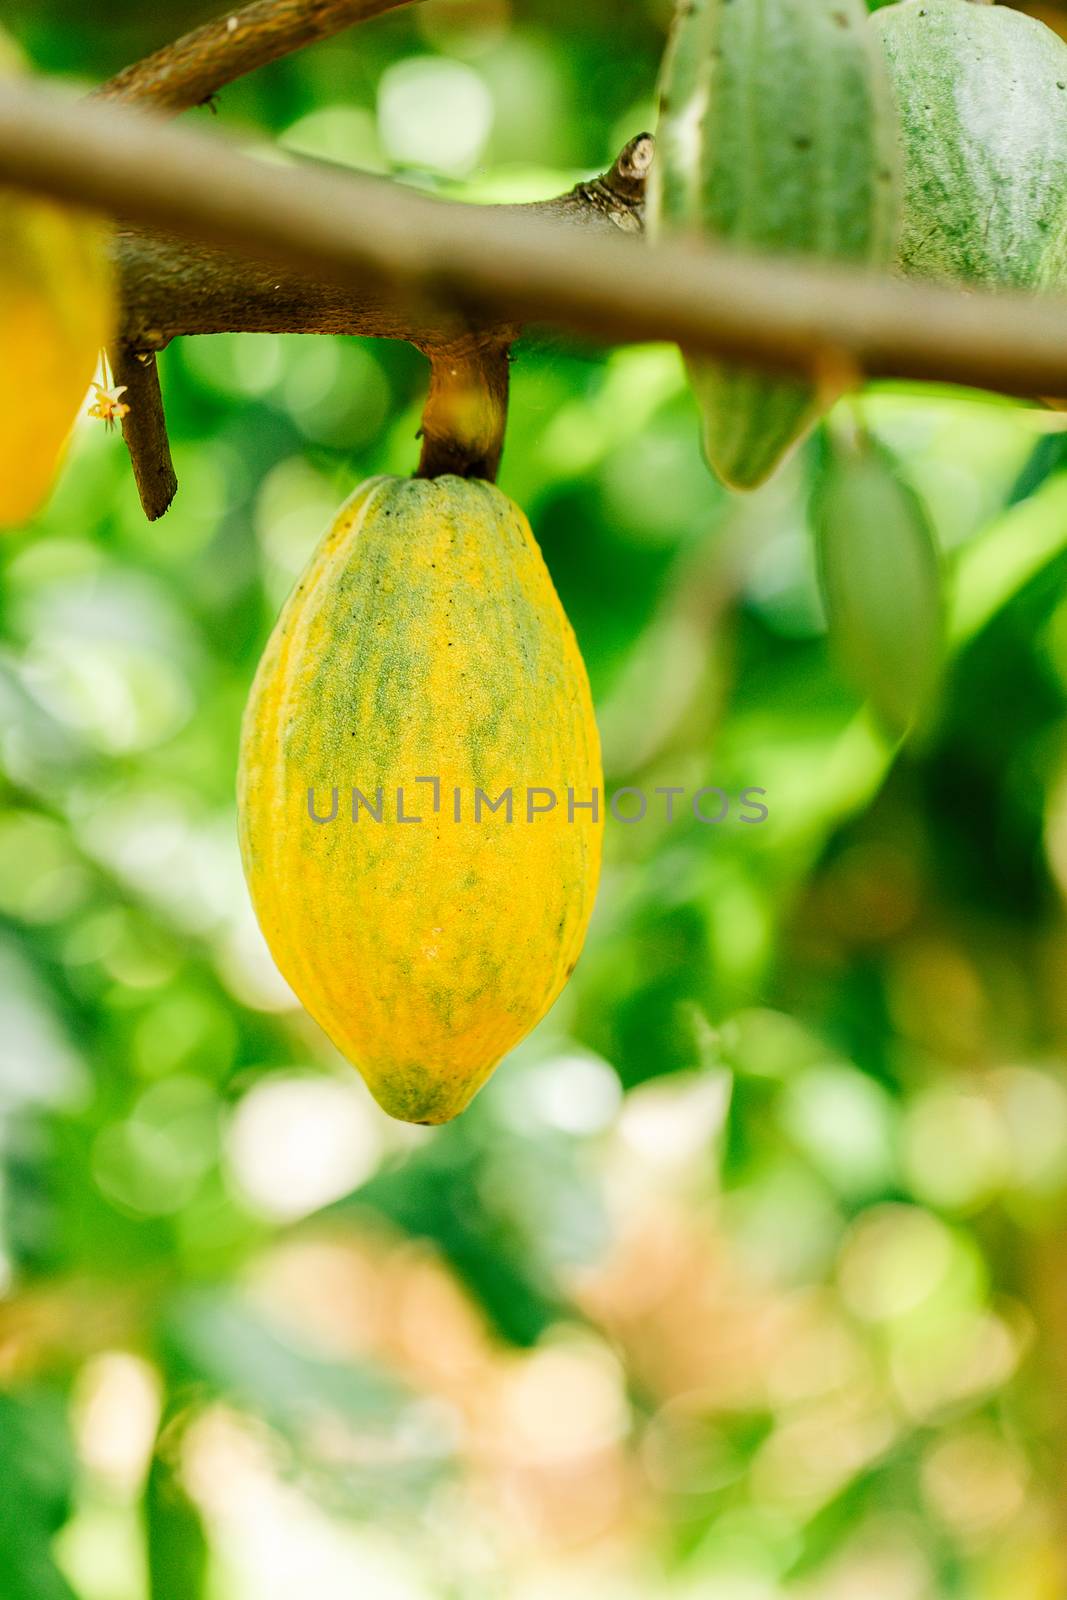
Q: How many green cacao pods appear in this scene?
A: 3